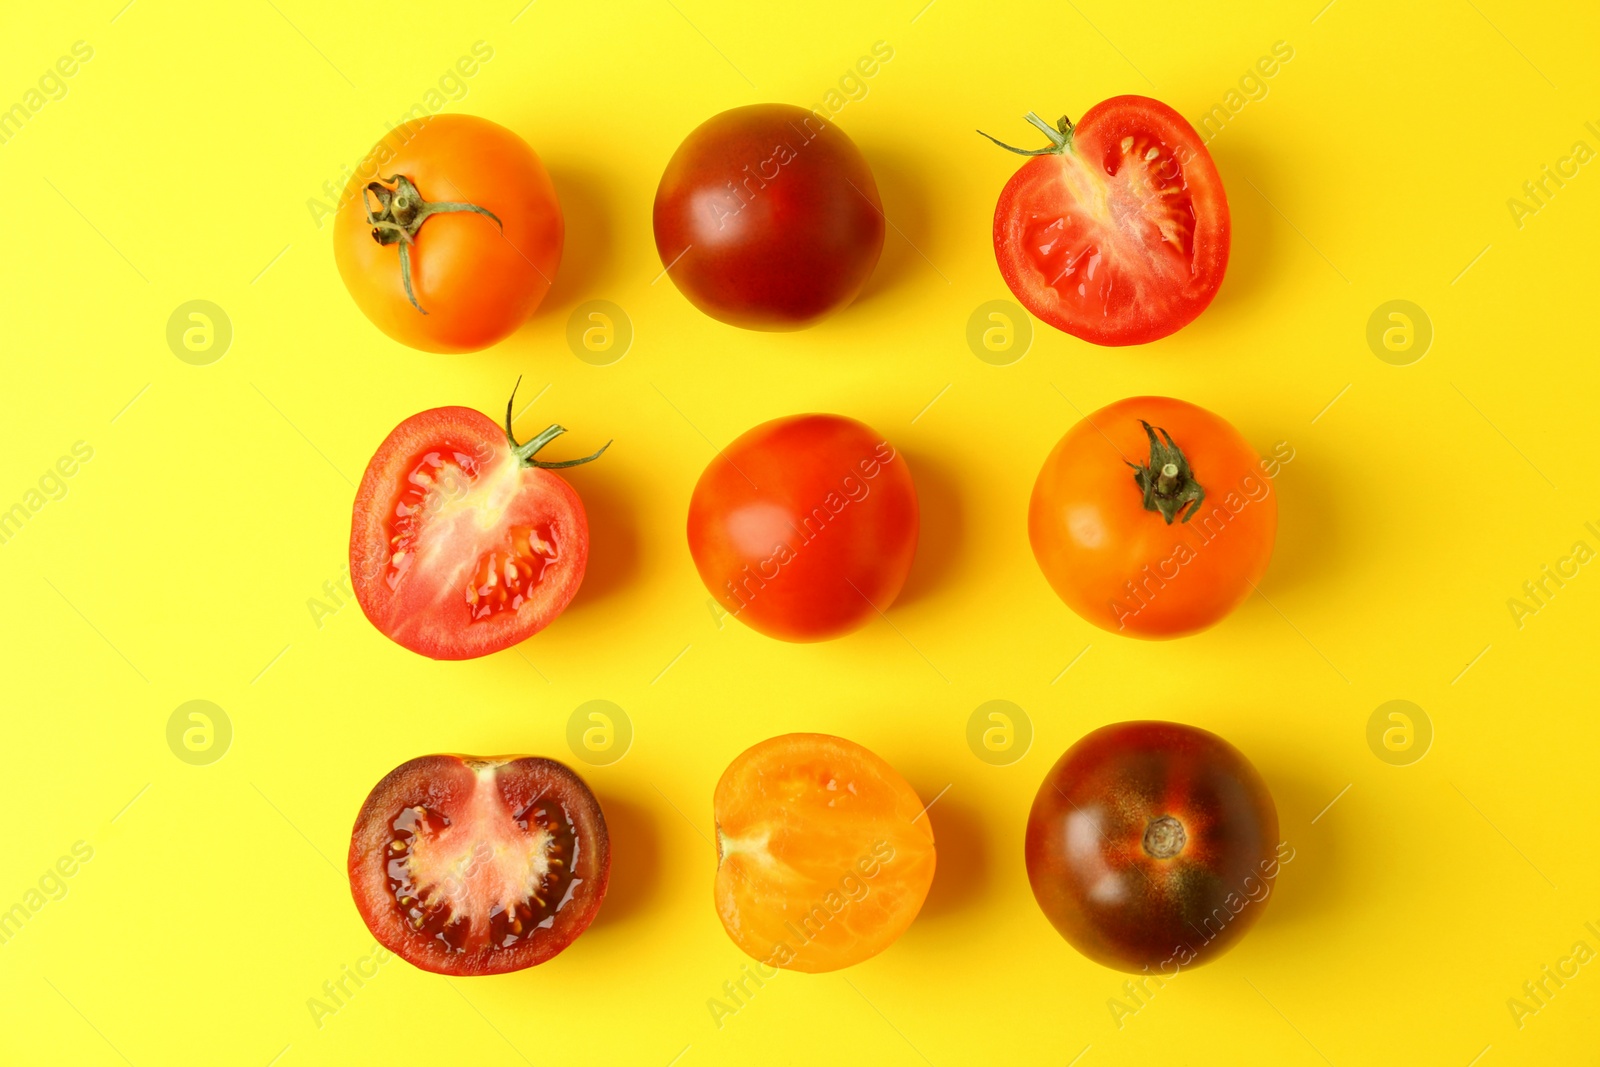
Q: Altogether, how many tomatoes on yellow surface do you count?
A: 9